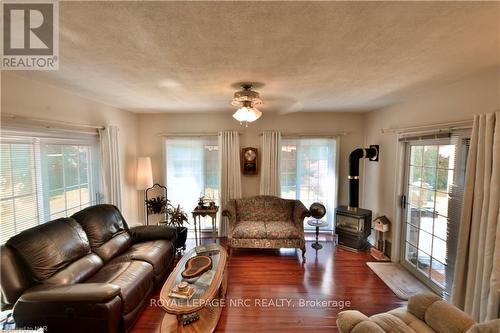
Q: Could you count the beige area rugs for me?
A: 1